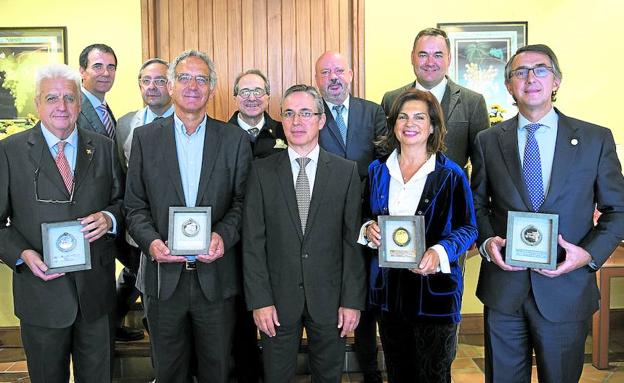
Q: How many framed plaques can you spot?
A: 4